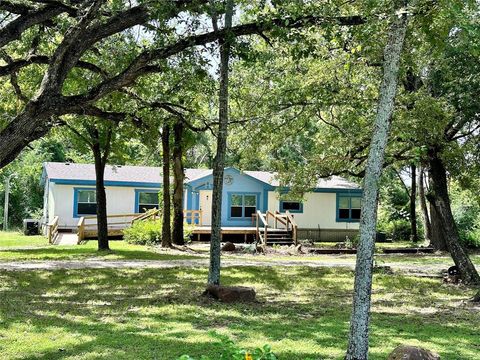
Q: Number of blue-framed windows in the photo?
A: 5